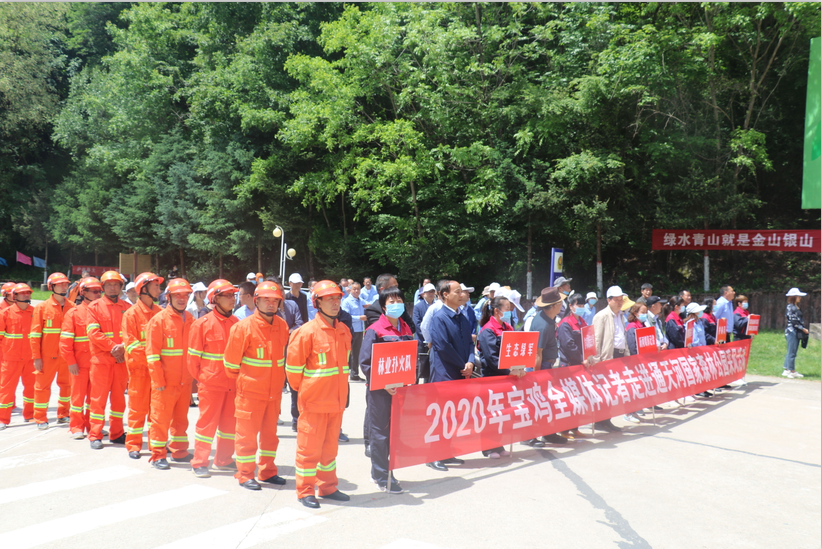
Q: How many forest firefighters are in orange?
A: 10